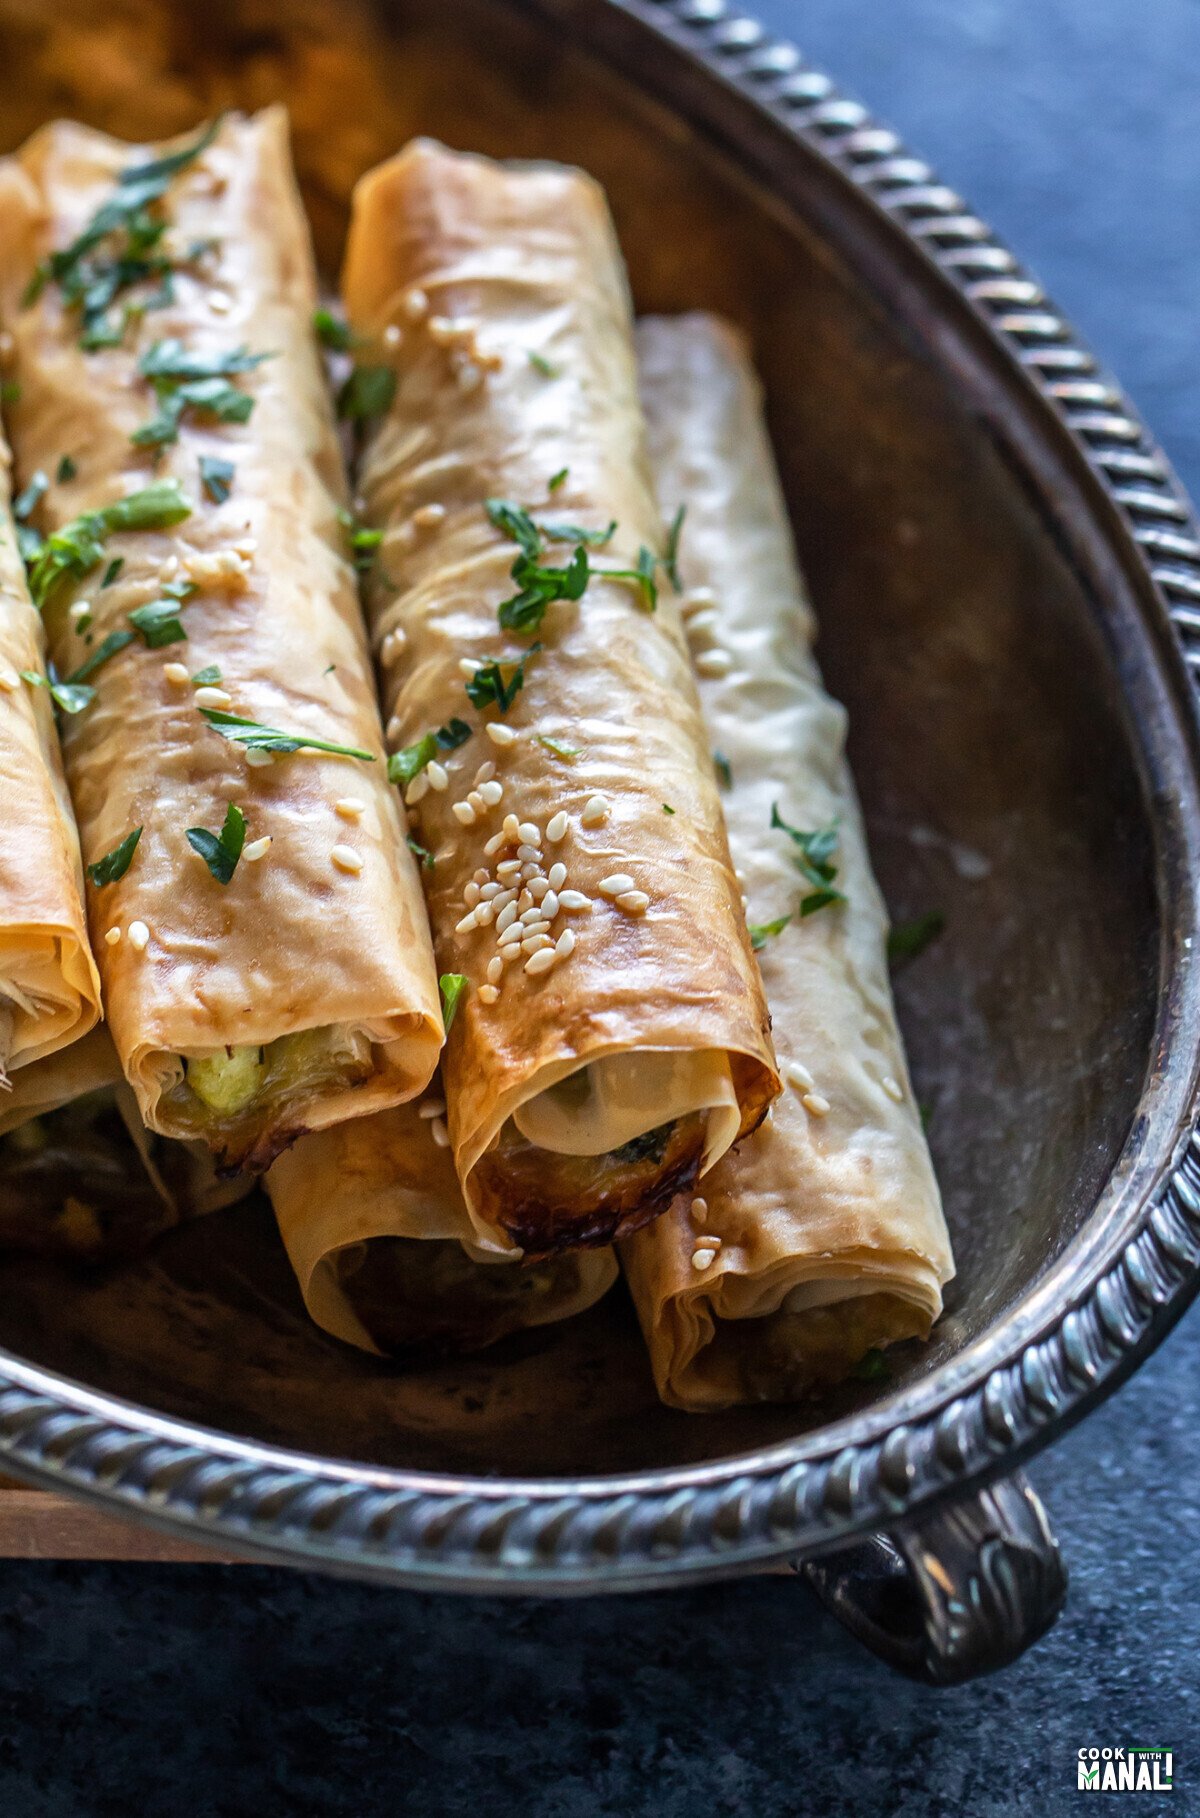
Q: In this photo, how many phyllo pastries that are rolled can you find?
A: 6